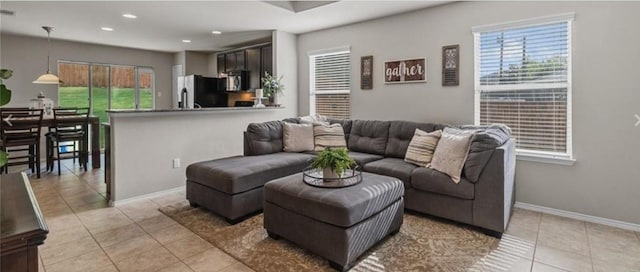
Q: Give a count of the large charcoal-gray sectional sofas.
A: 1